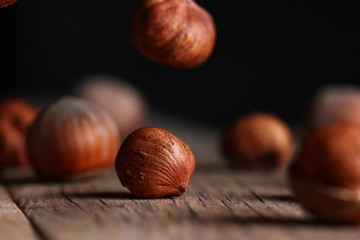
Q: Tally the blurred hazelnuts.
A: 6